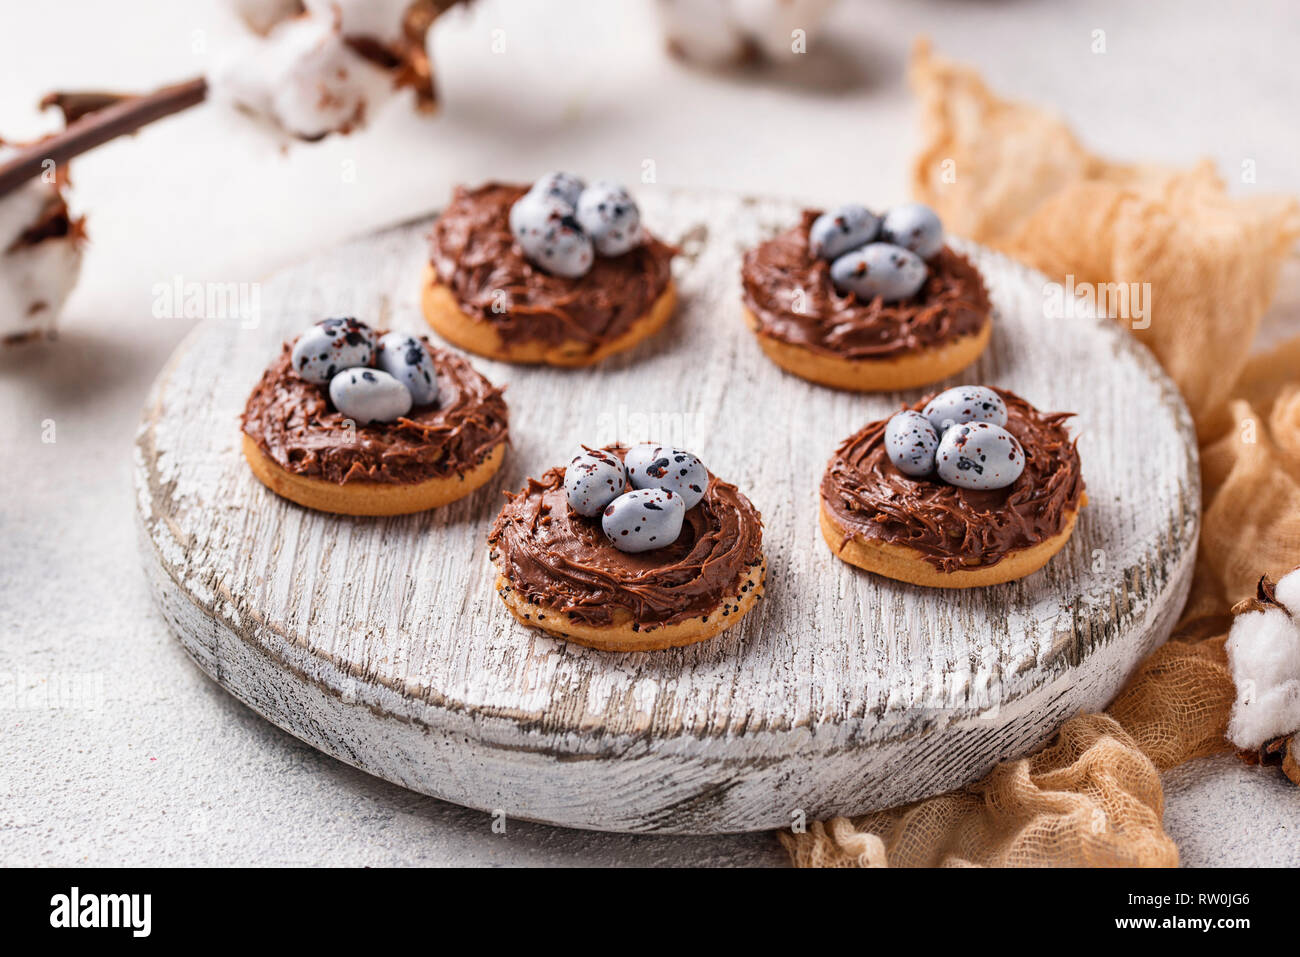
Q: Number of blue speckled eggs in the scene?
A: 15